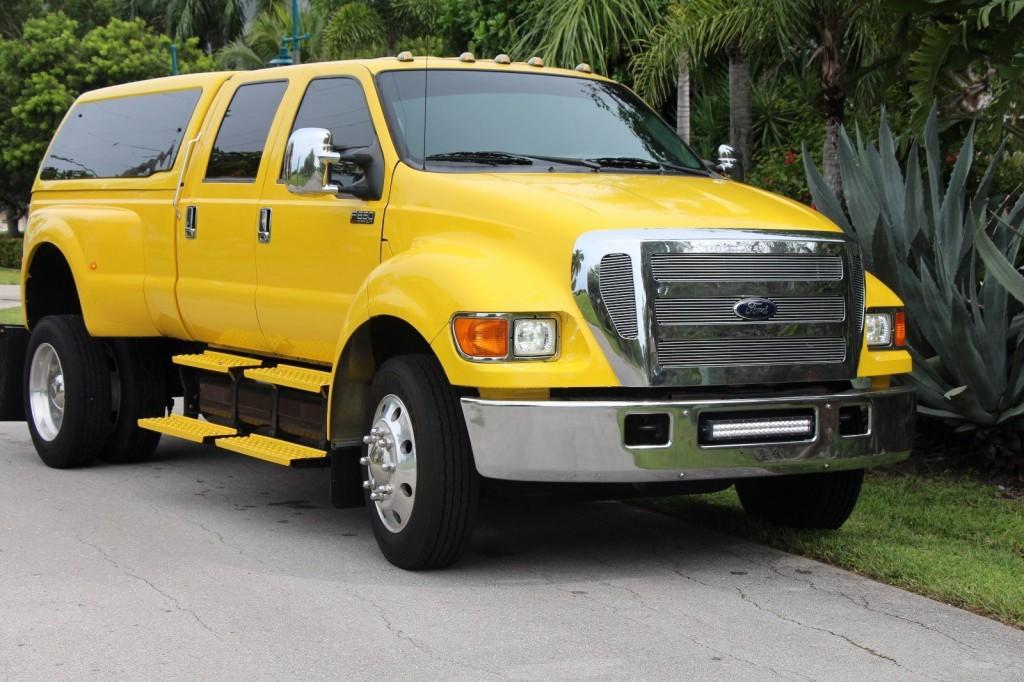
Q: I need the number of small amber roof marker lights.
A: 5